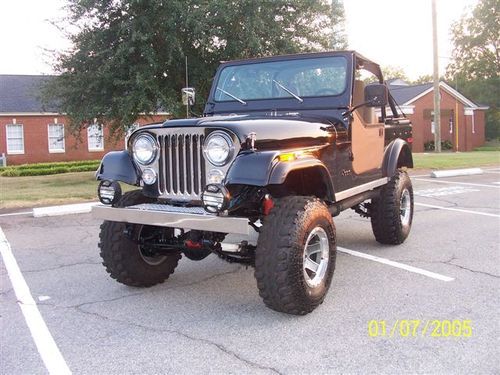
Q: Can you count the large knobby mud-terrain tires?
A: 3